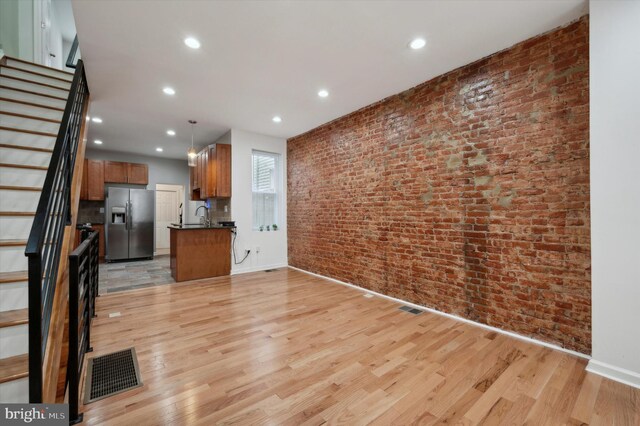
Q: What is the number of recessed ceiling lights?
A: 9